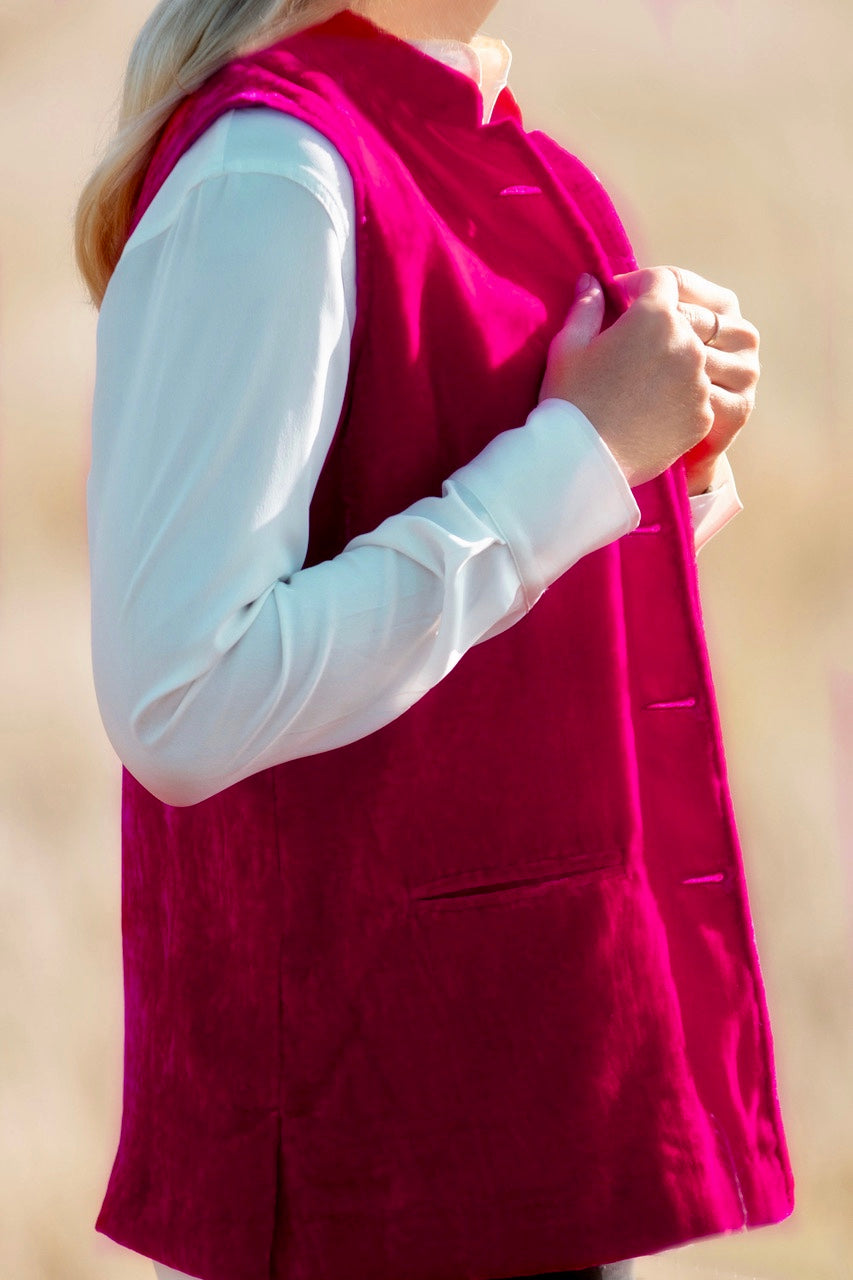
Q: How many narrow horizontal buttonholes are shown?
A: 4